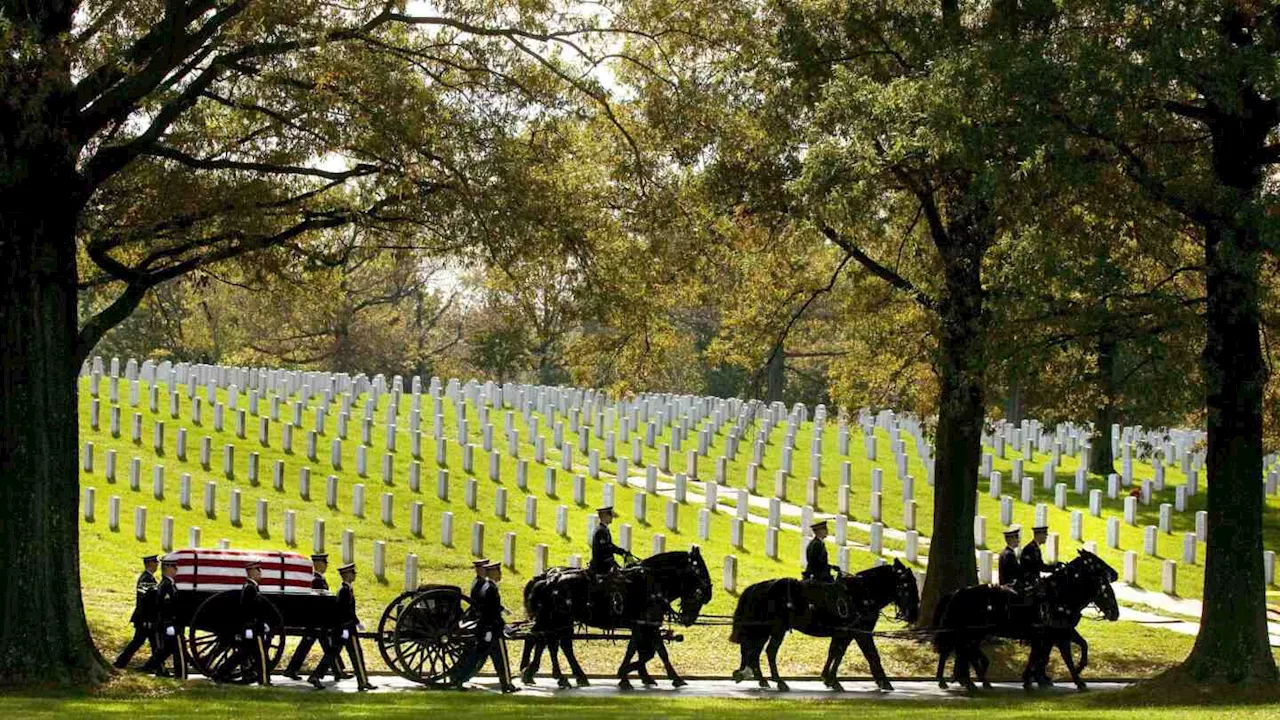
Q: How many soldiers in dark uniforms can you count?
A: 11